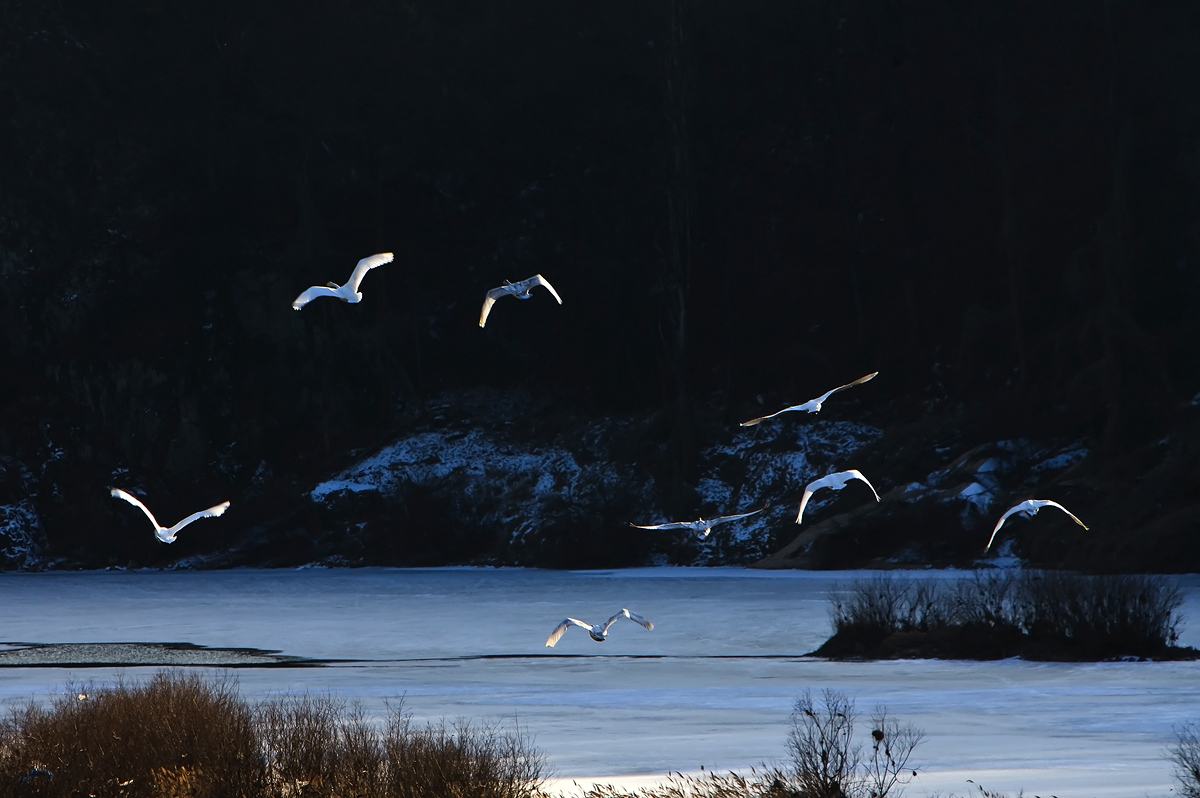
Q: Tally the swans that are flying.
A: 8